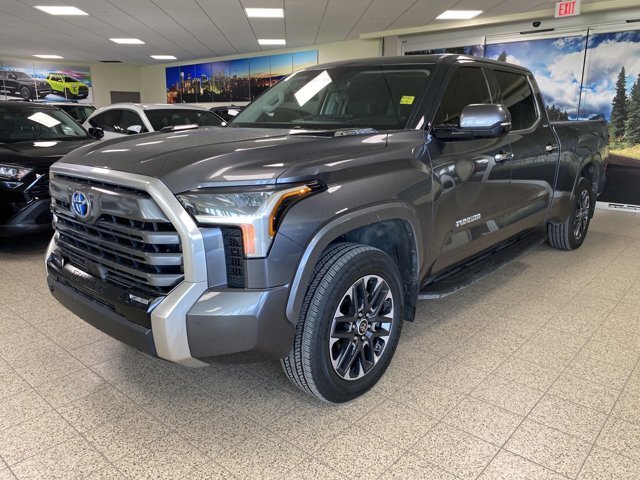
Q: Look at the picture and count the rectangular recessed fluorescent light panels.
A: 7